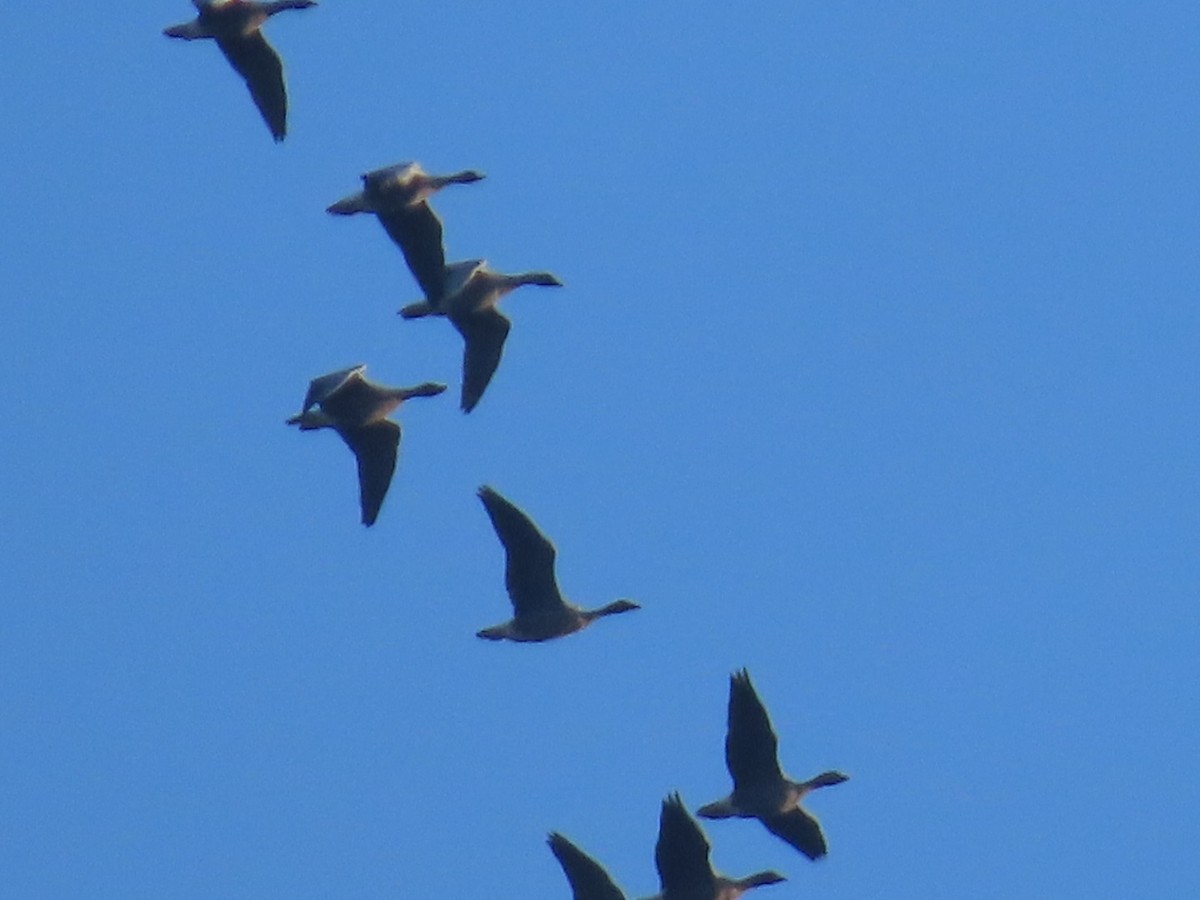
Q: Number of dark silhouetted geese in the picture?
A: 8